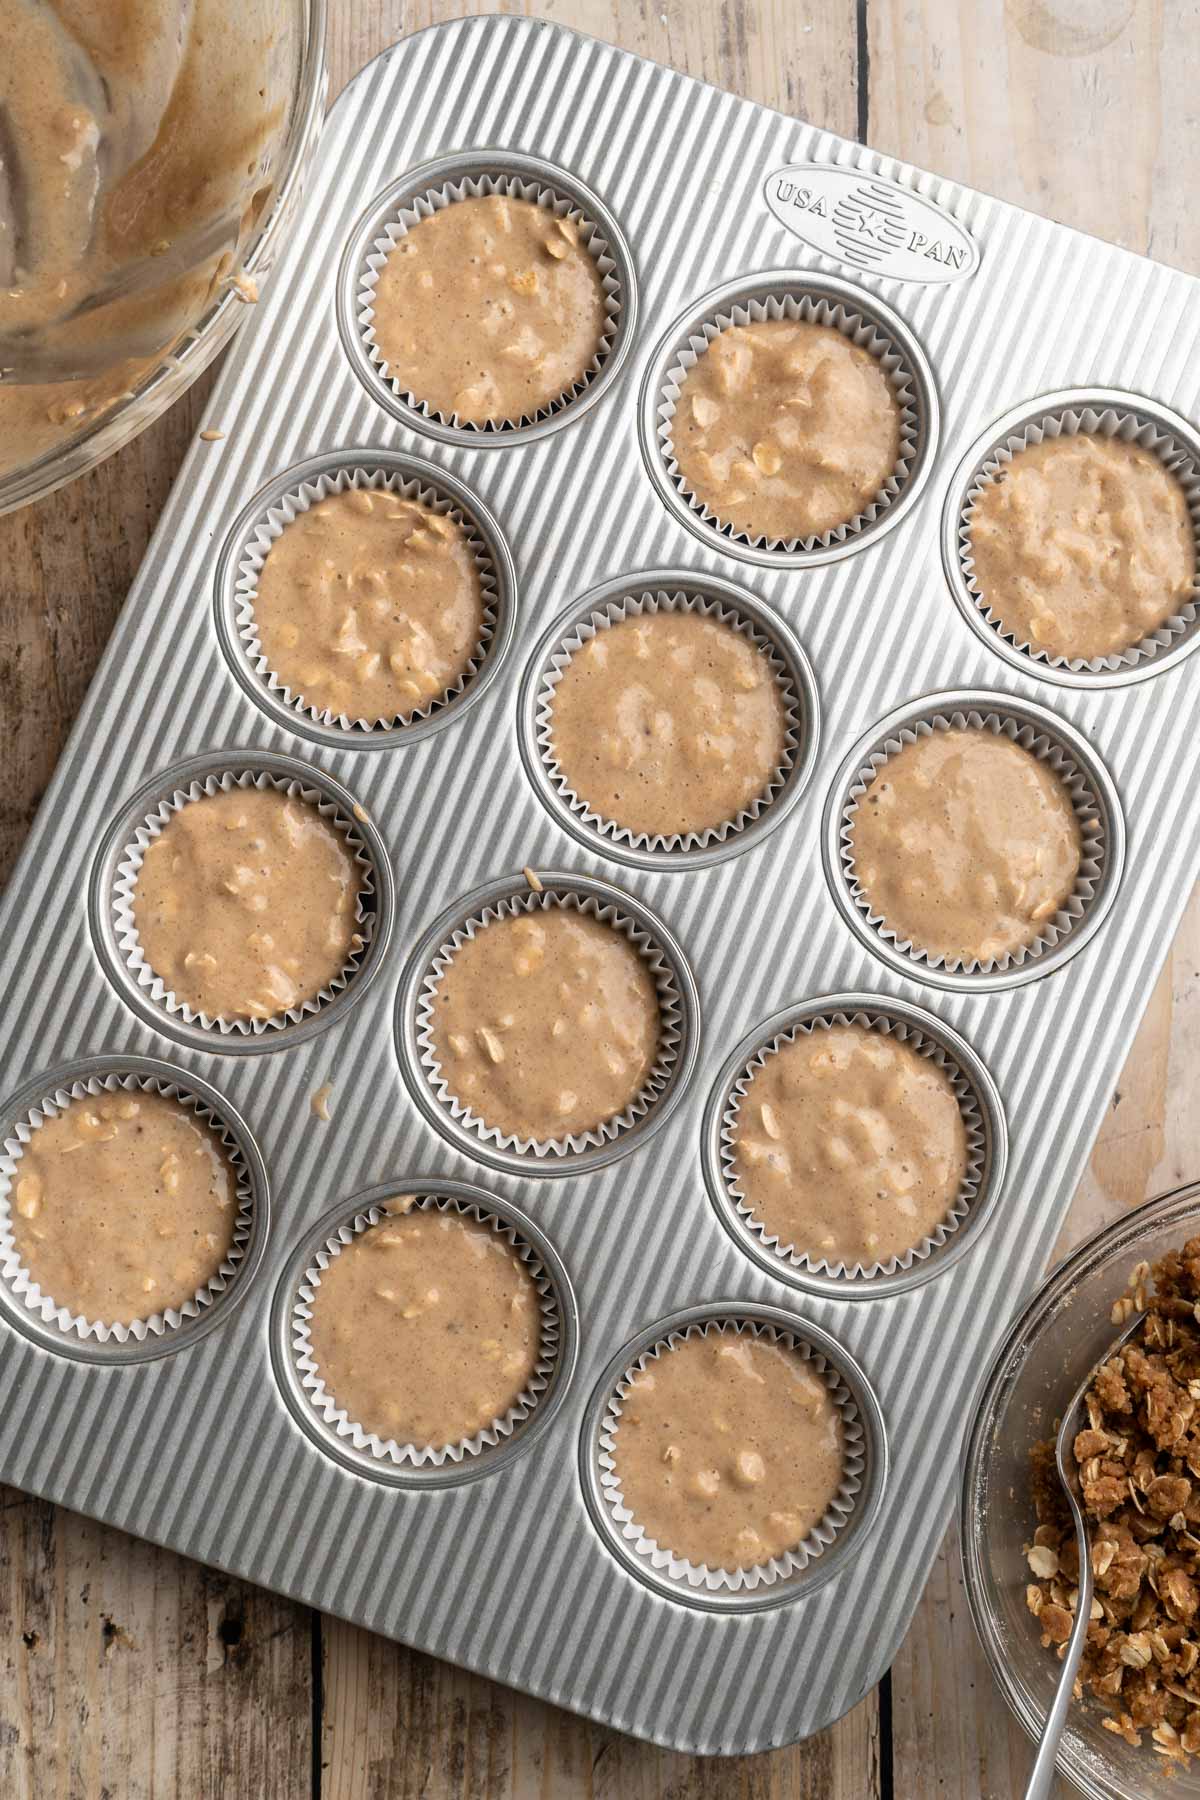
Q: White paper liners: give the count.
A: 12